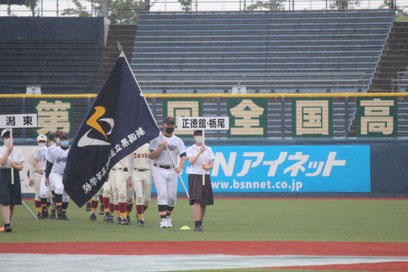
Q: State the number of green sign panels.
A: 5